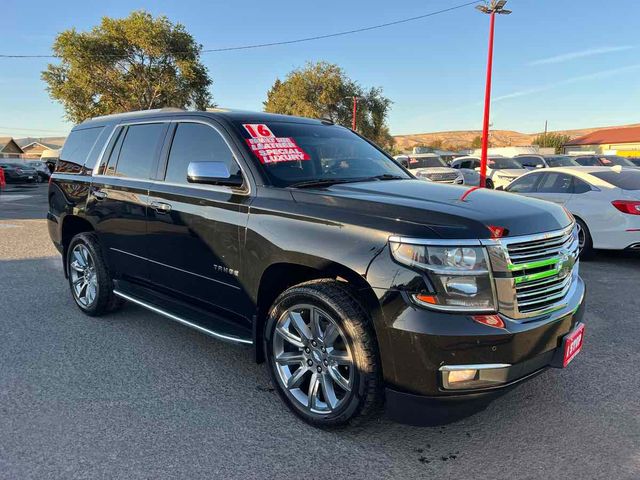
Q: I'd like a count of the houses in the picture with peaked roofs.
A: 2